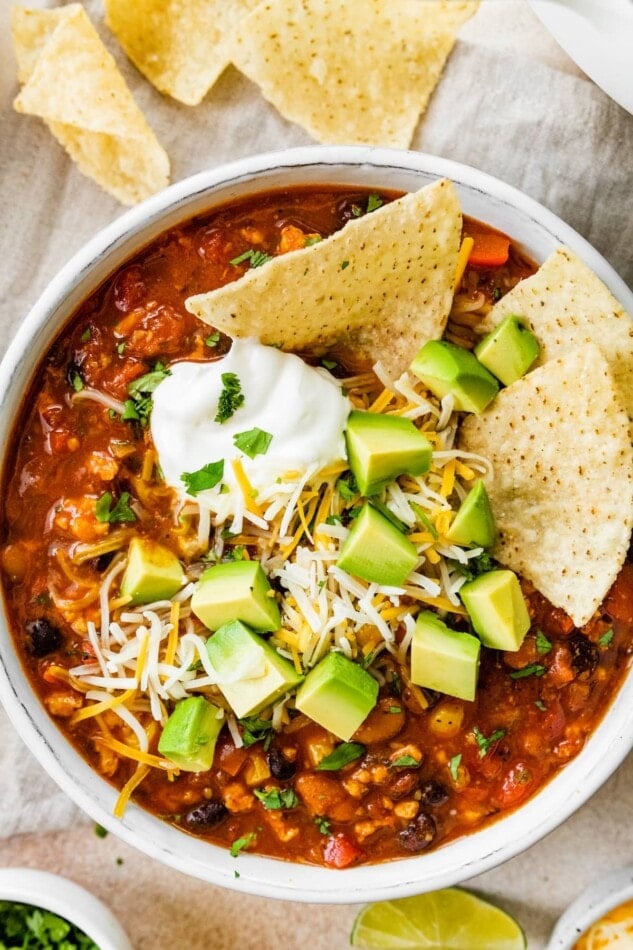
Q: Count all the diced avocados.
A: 12